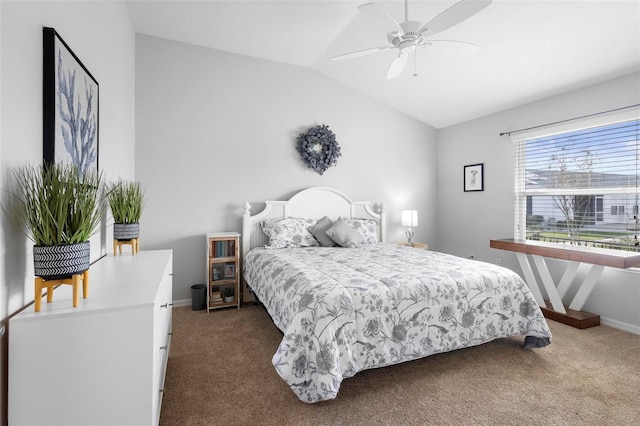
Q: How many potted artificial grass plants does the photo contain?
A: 2